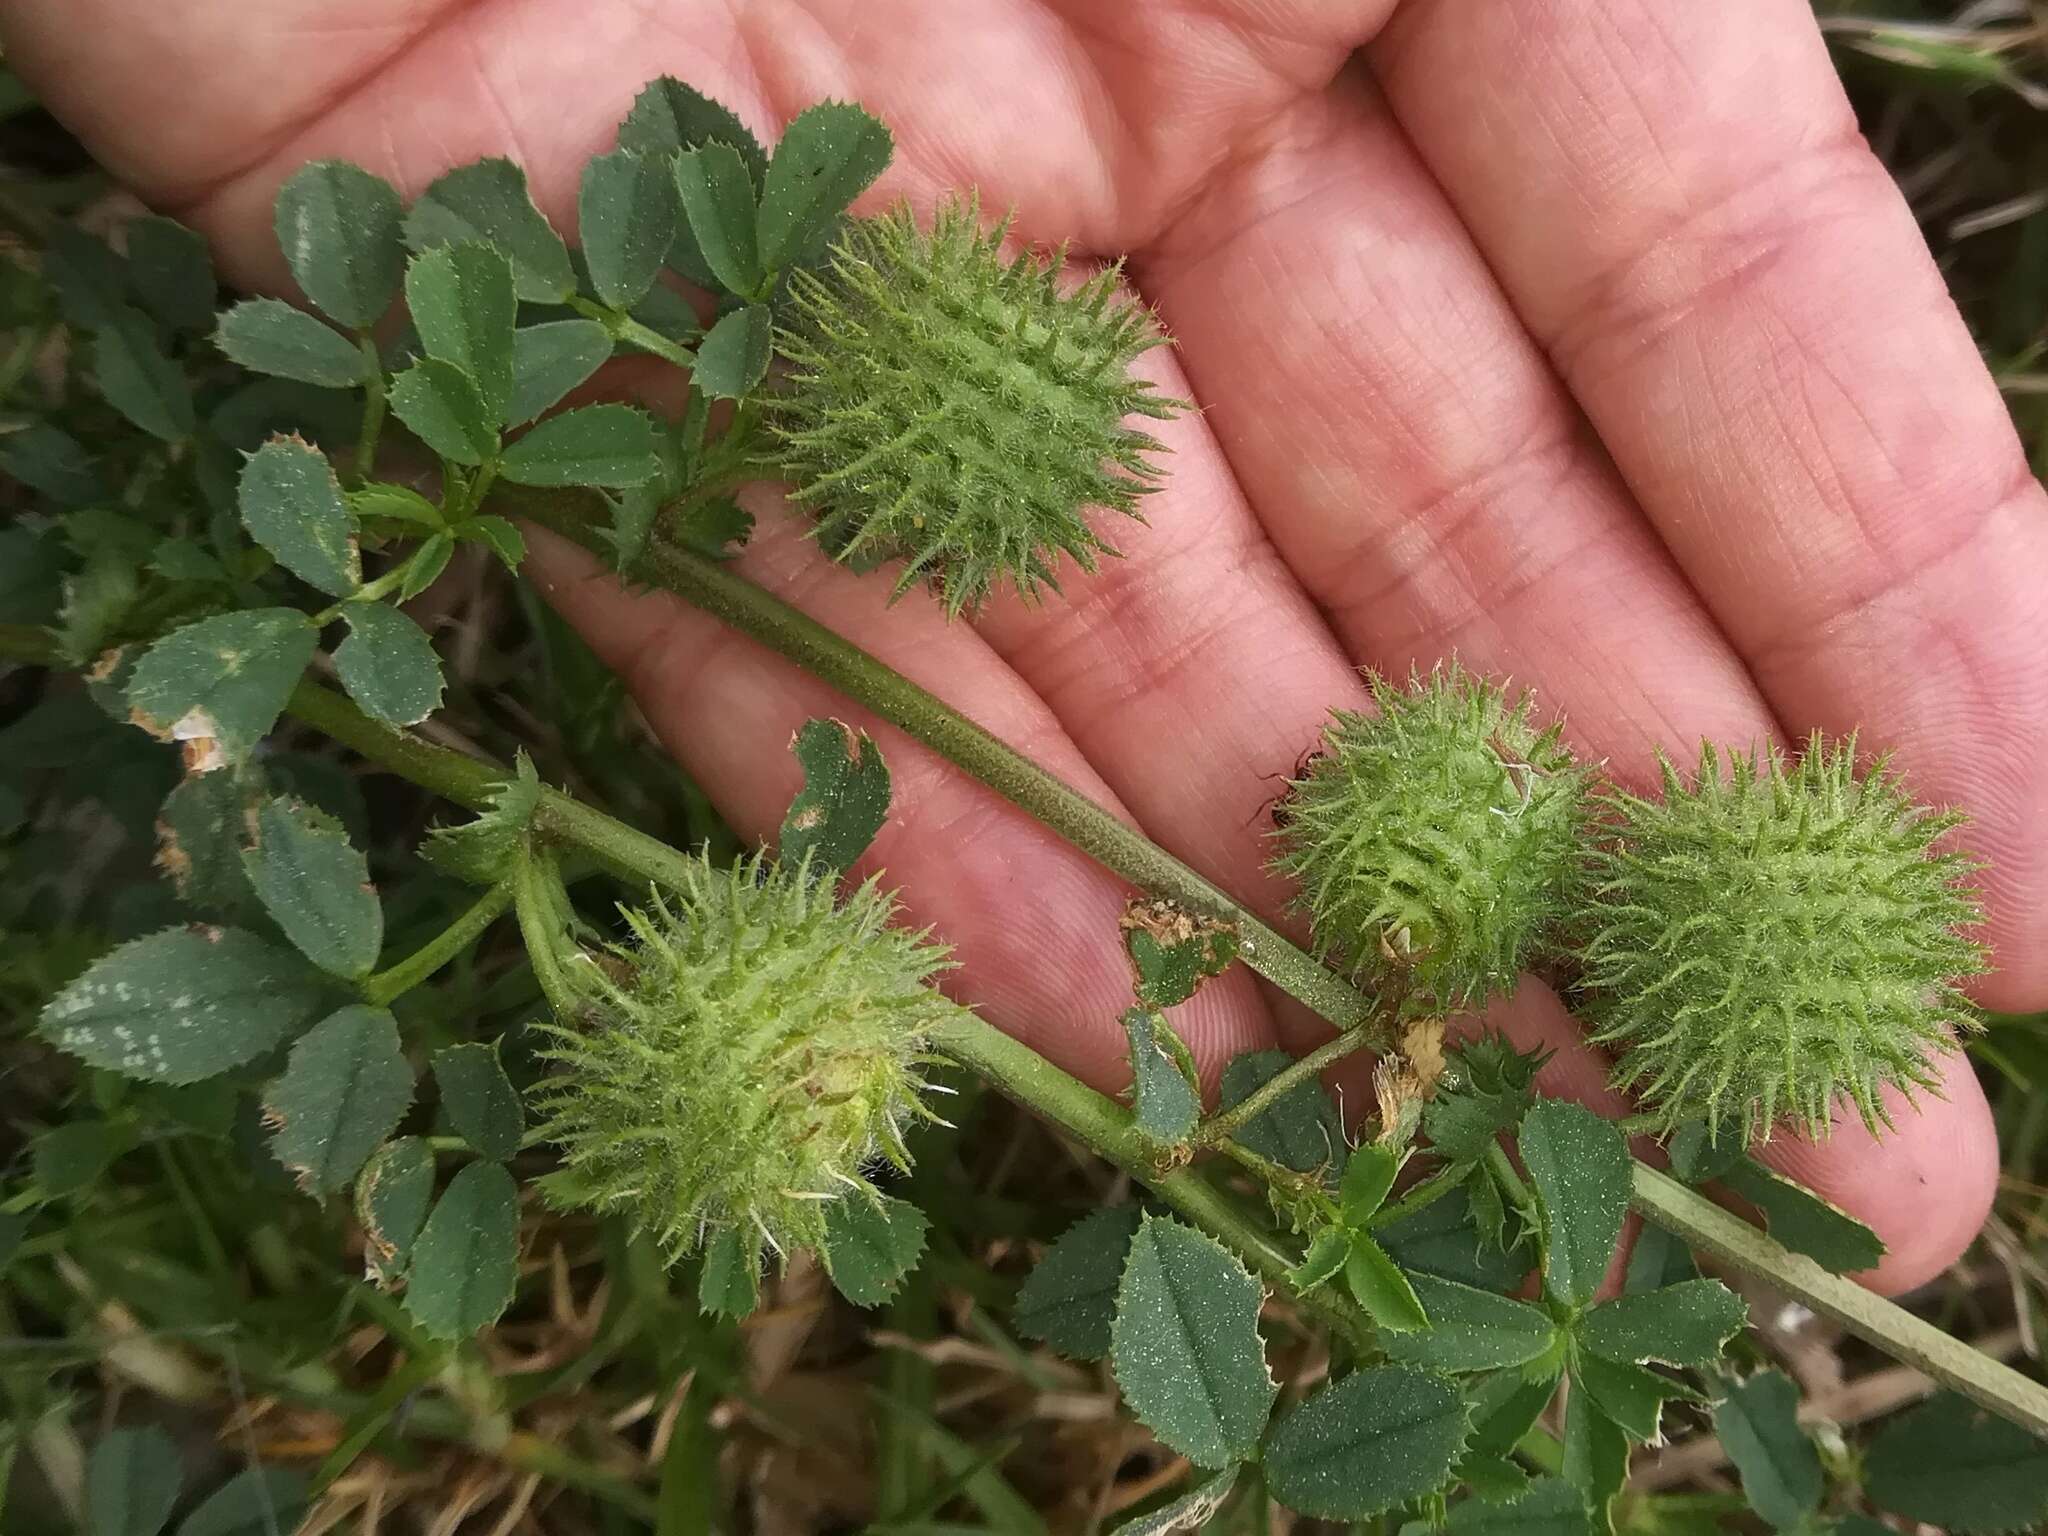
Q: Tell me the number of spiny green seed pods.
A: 4